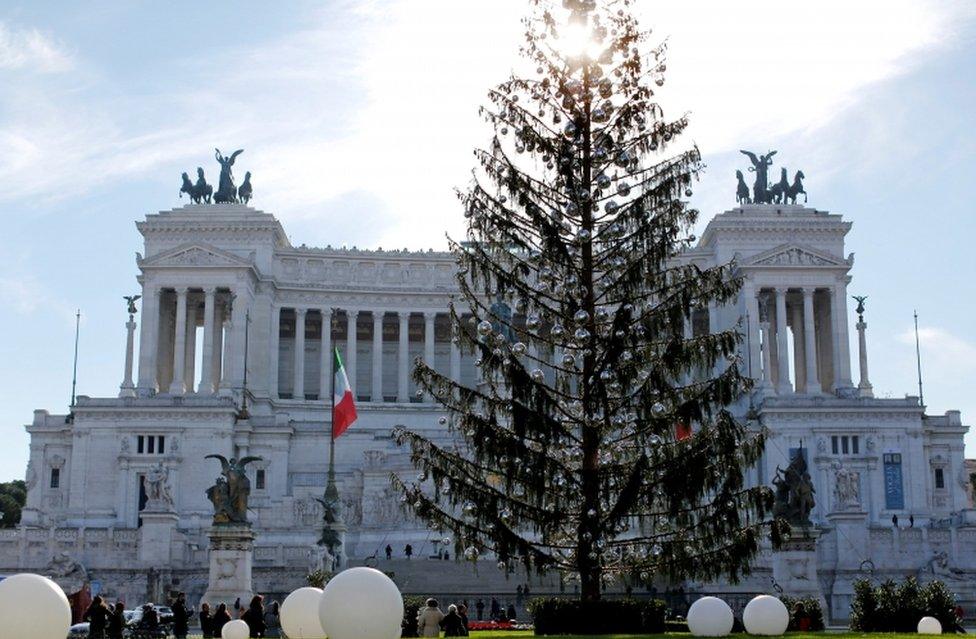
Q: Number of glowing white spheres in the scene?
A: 7